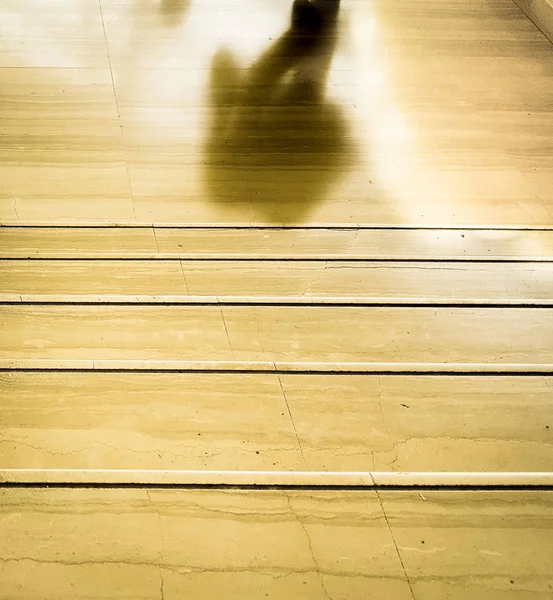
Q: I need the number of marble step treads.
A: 5